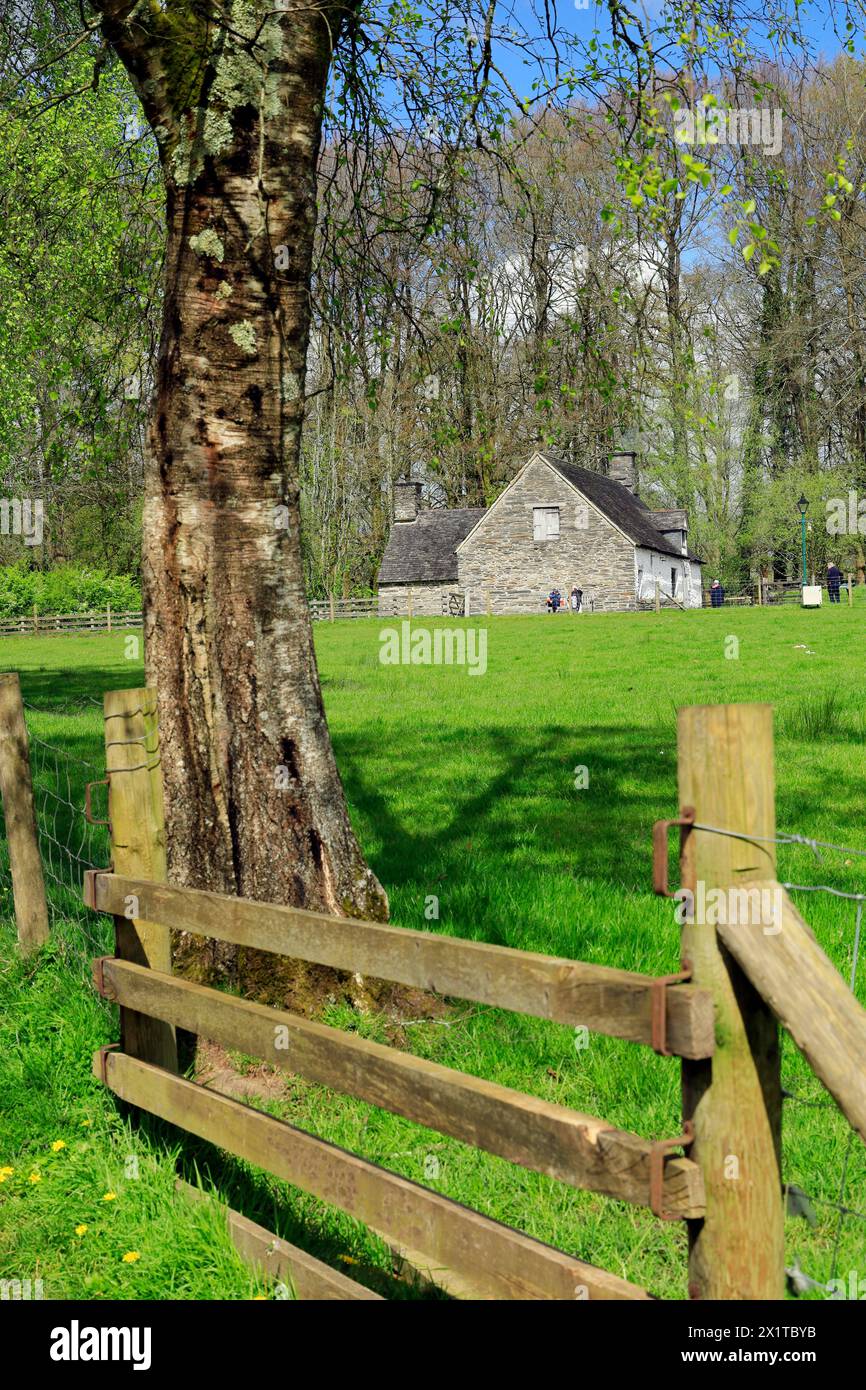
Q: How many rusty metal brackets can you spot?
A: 7